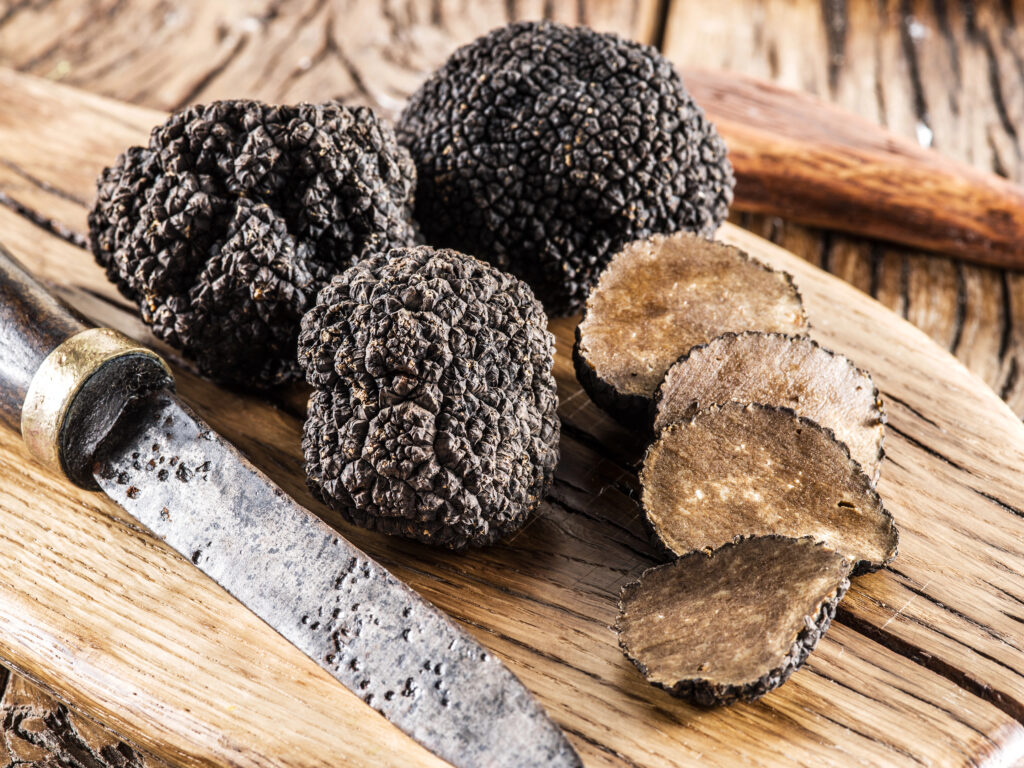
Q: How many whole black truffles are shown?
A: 3